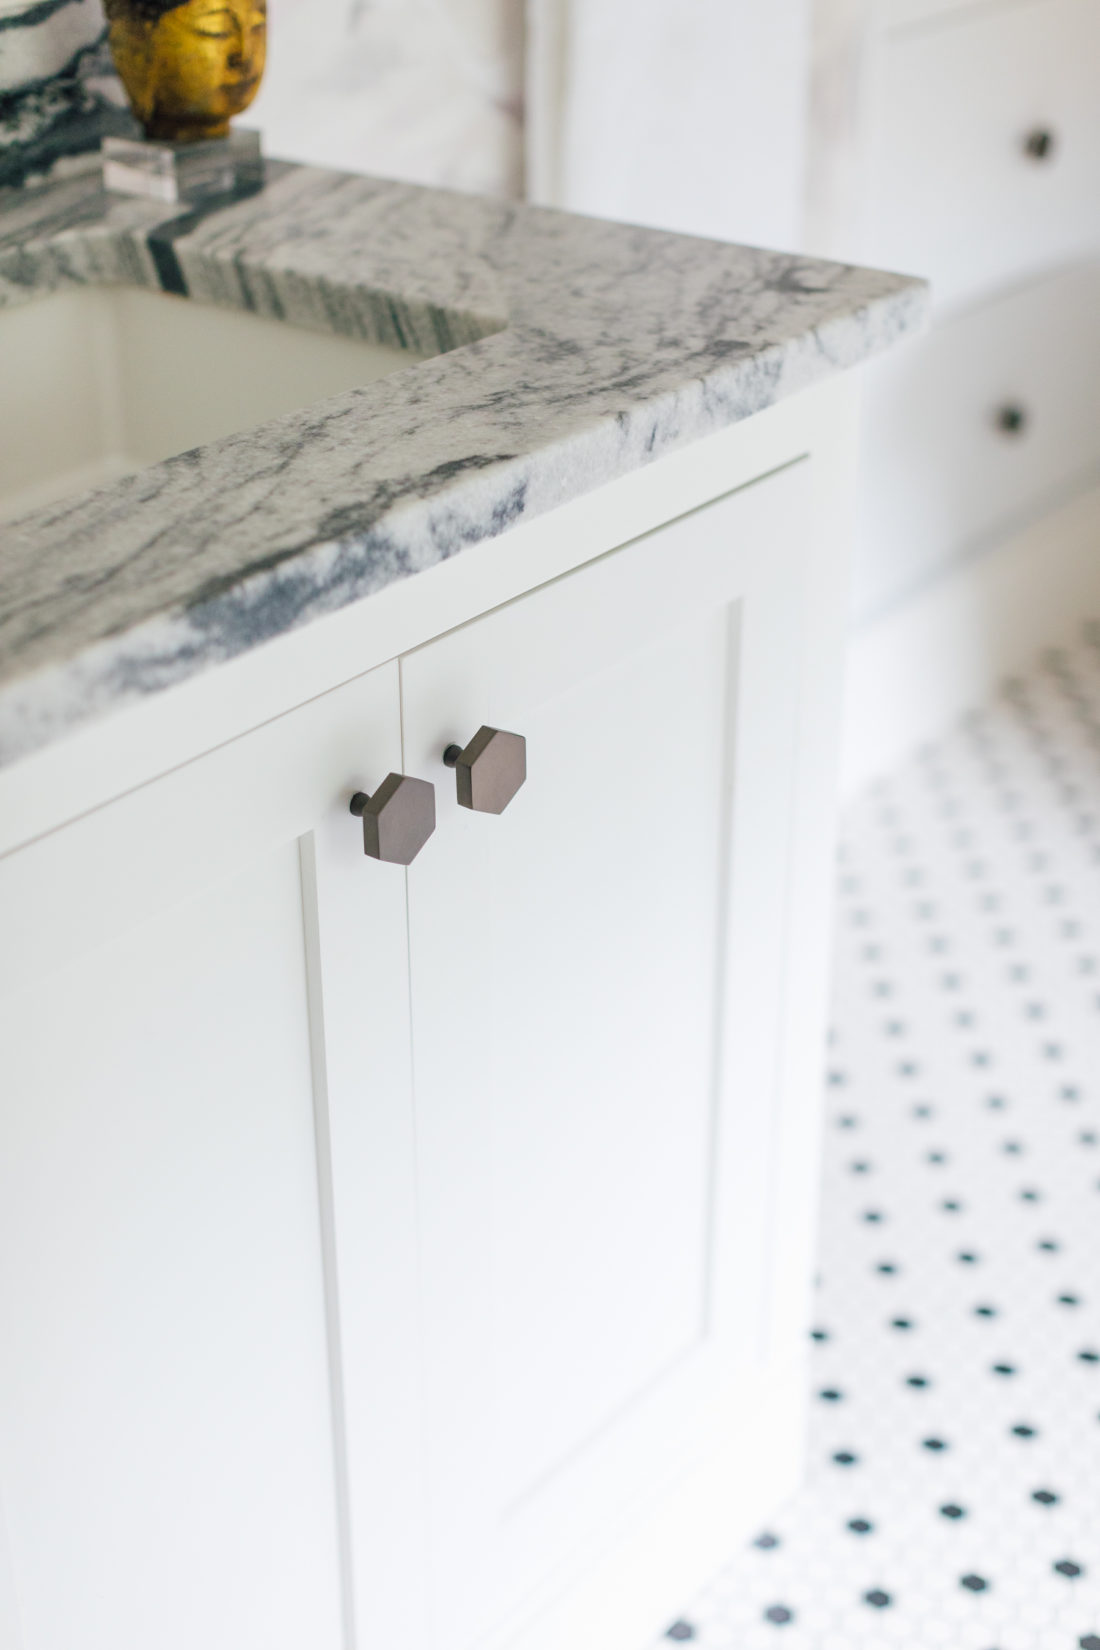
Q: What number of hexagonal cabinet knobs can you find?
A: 2